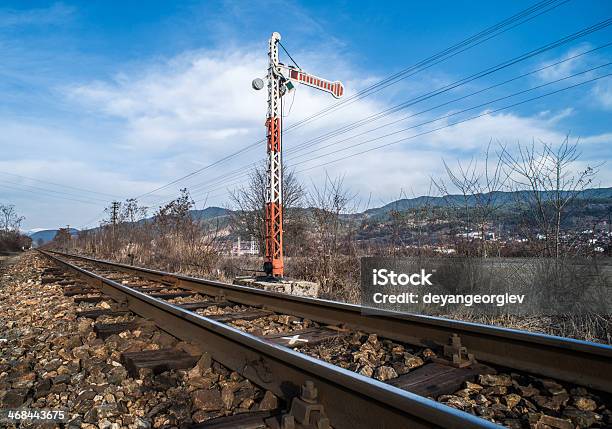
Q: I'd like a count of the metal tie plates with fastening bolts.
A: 2